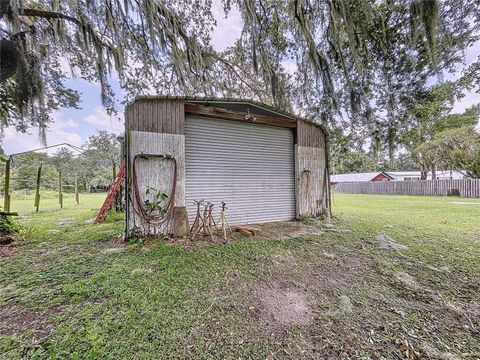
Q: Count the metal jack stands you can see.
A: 4